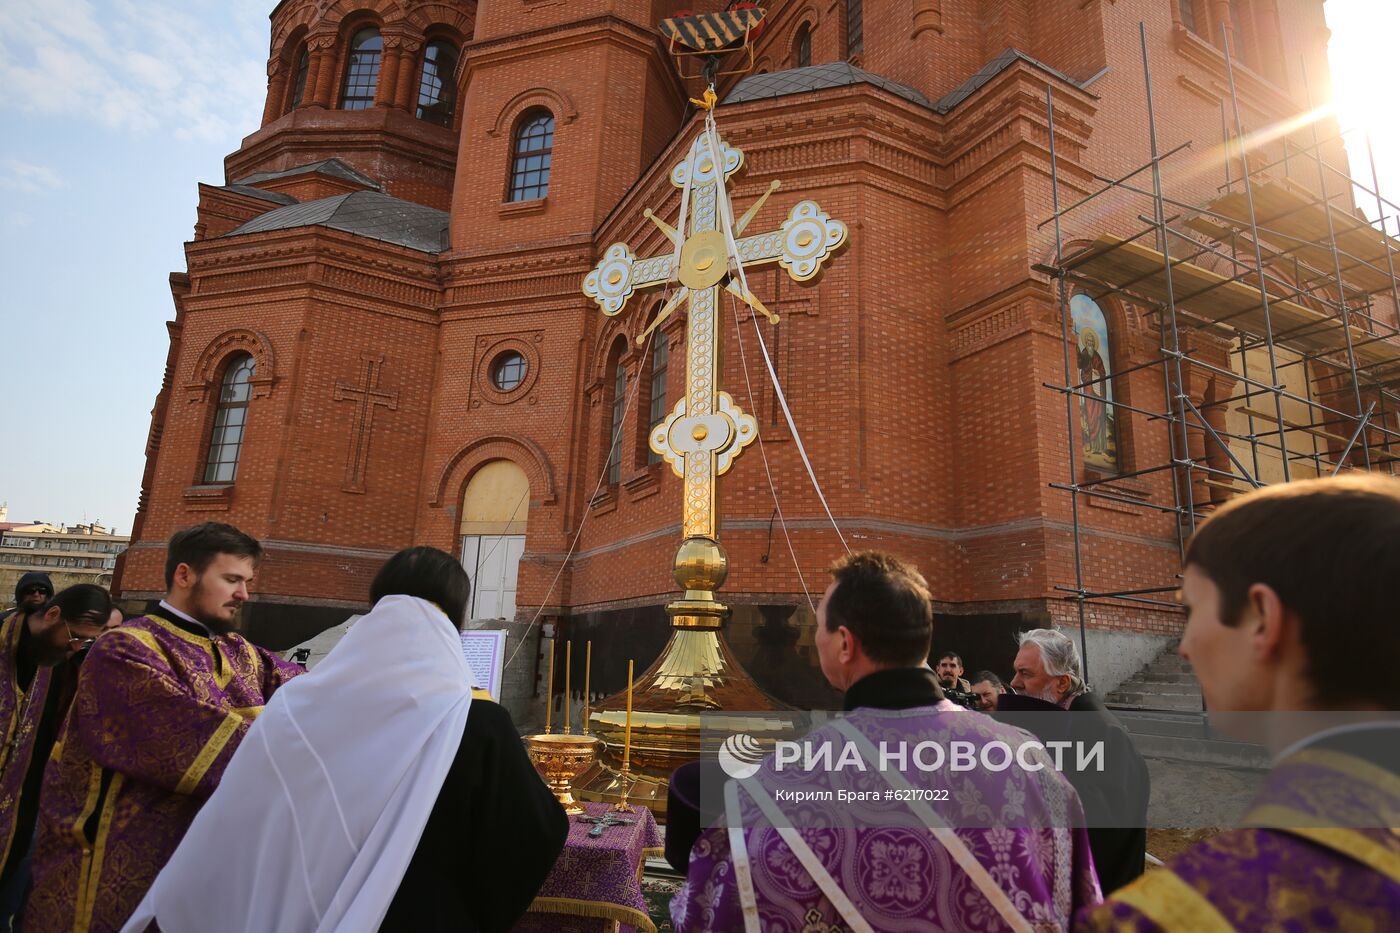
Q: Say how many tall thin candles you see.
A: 4